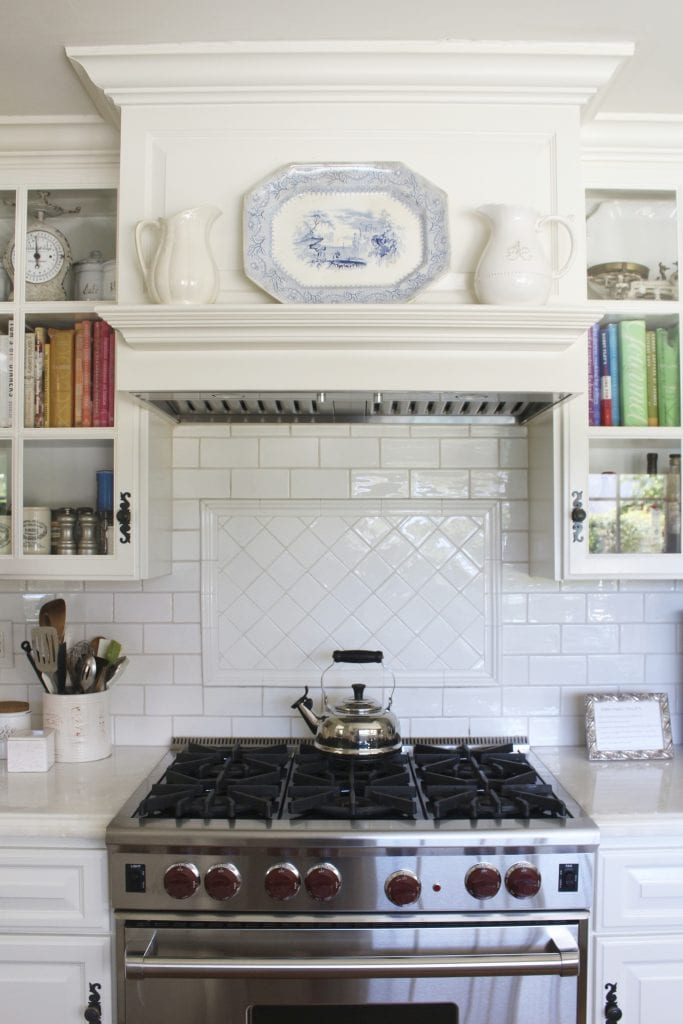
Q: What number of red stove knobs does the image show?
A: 7